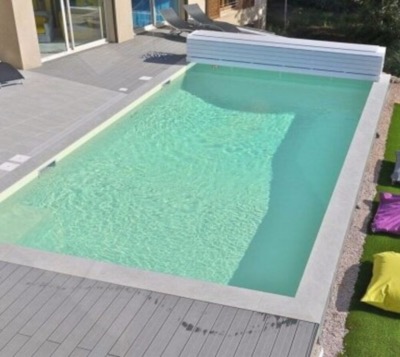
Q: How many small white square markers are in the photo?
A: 4